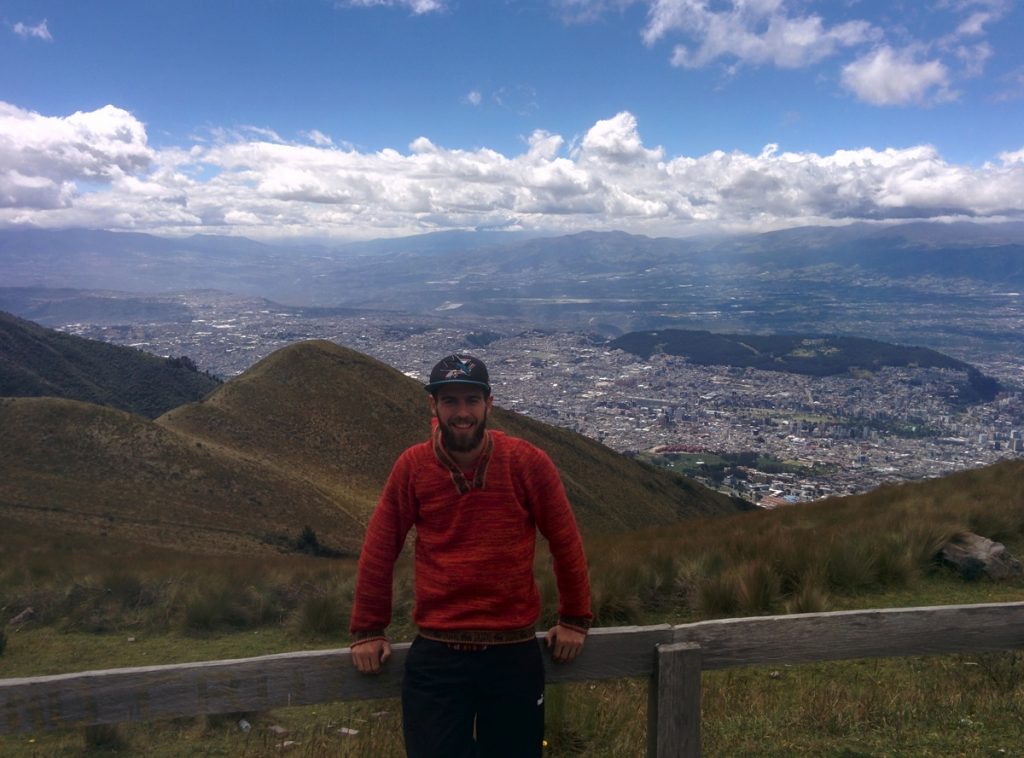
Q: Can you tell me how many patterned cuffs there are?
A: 2